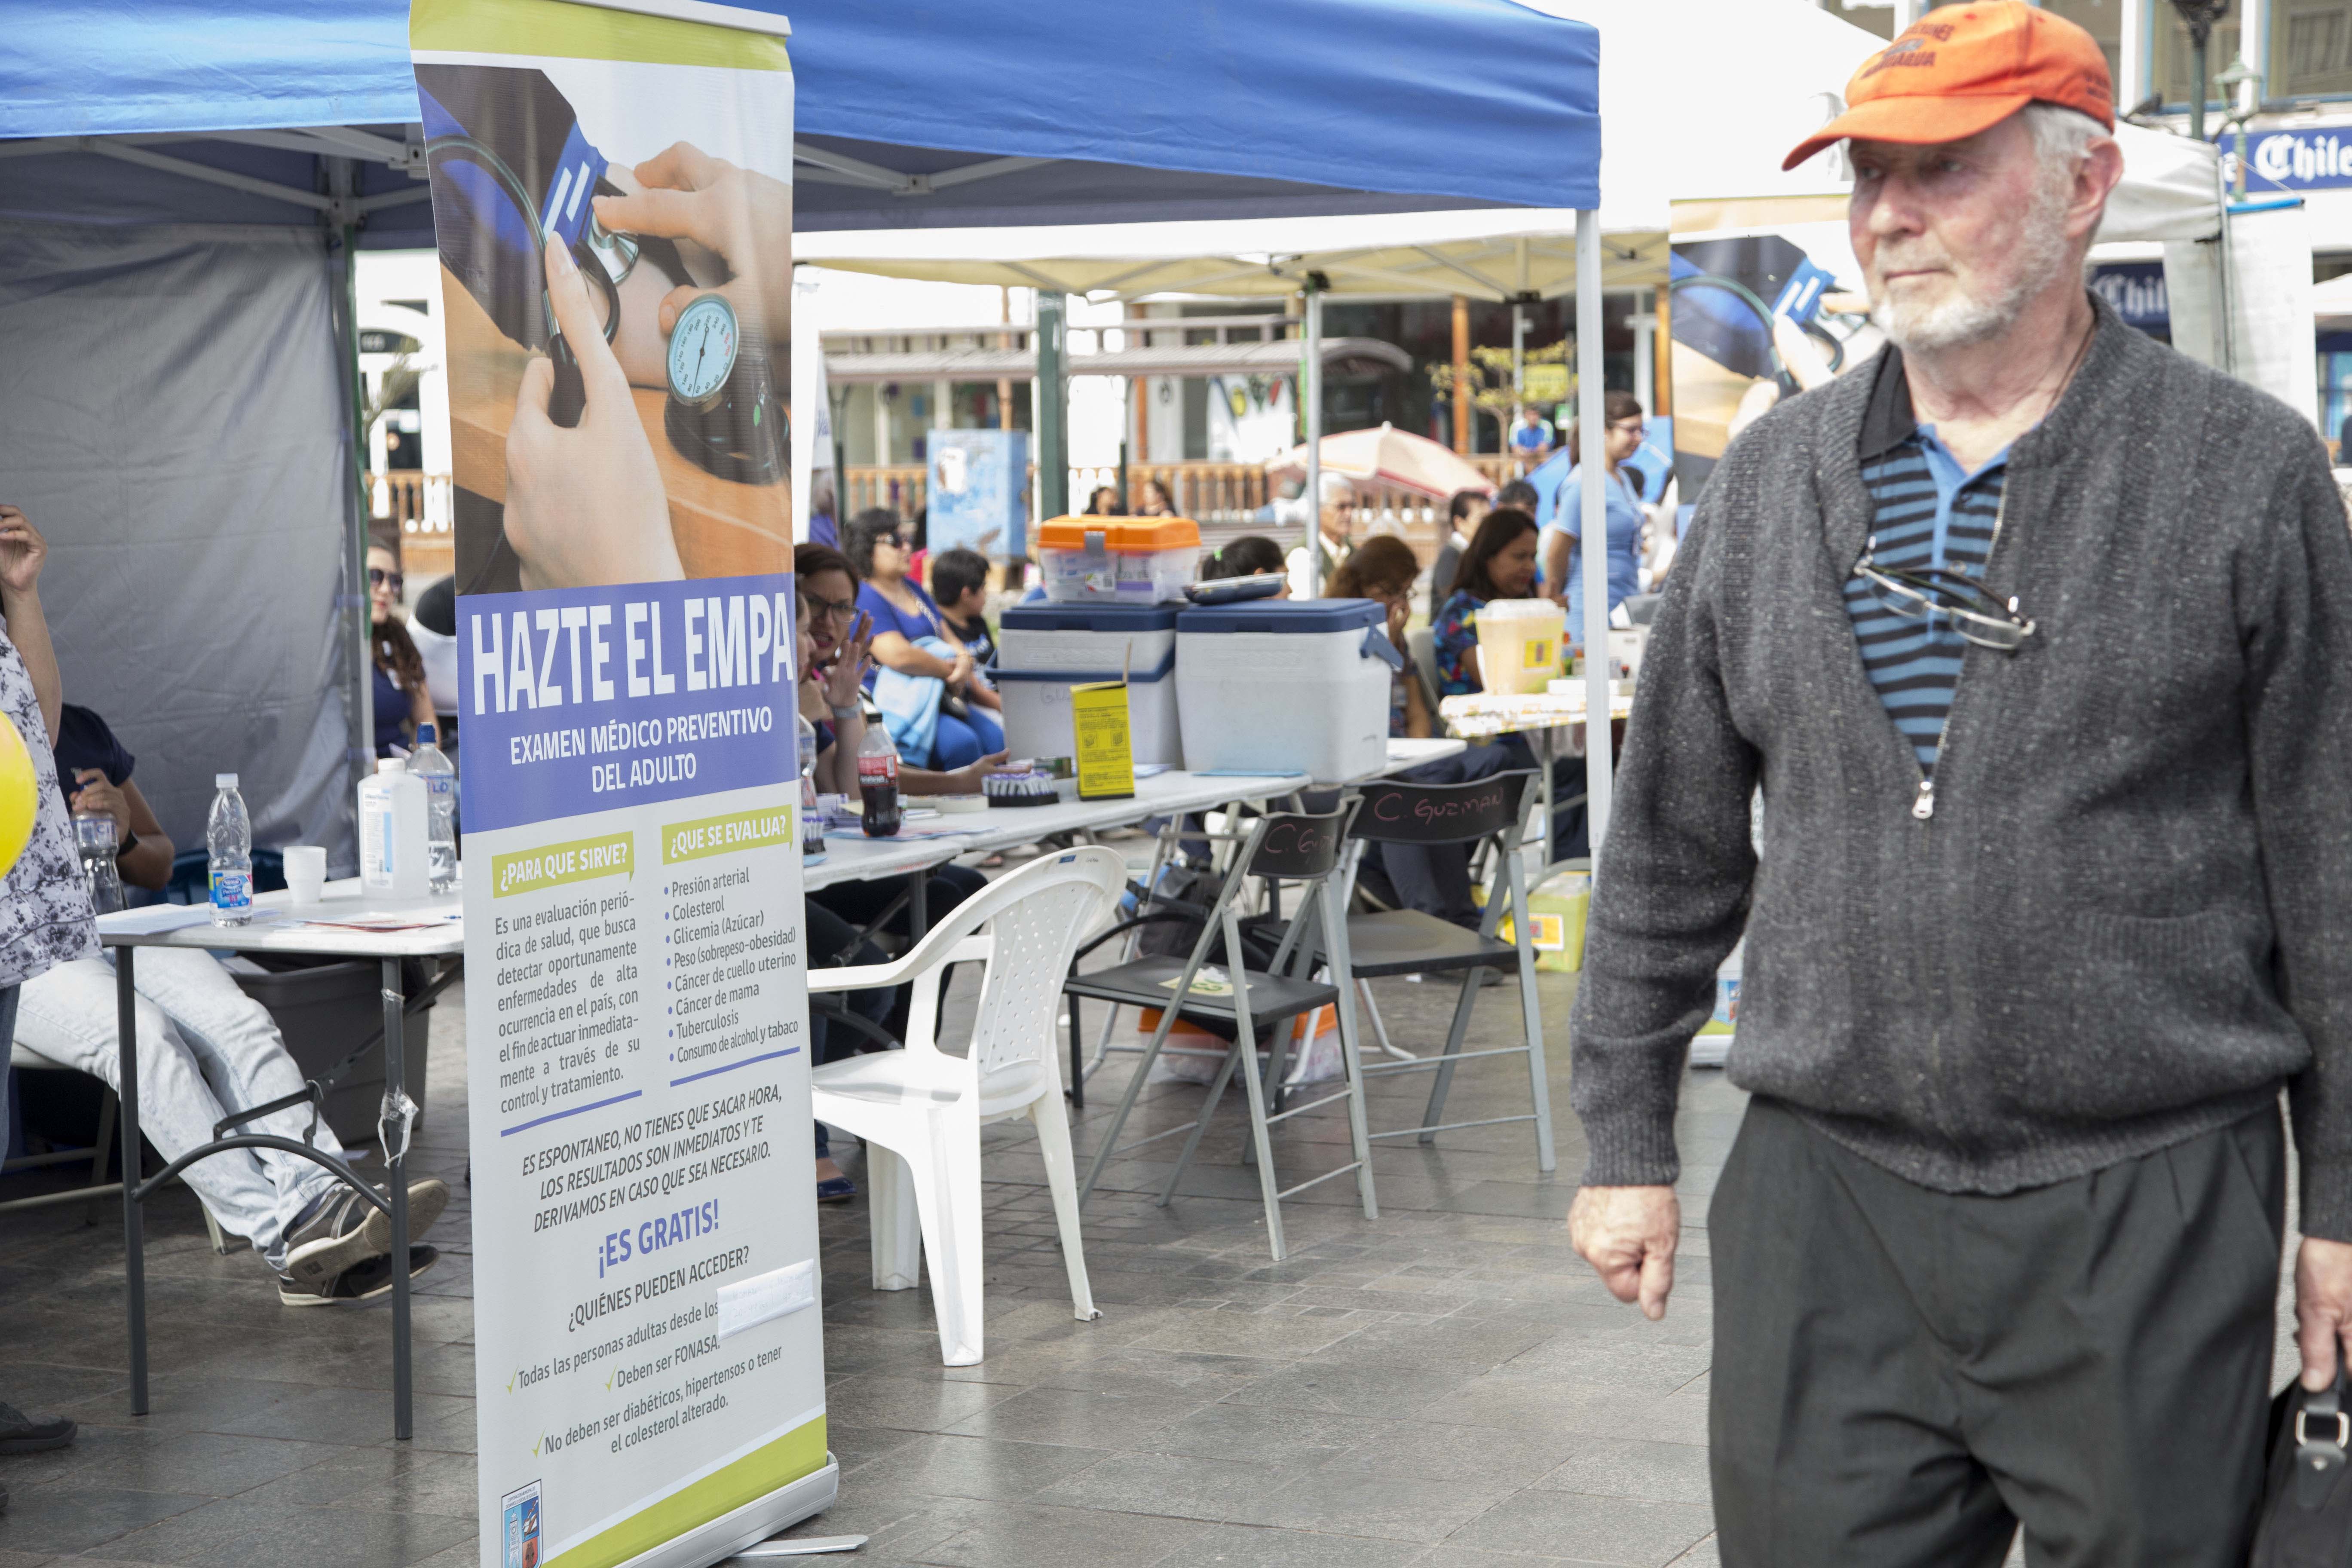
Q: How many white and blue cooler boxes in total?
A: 2